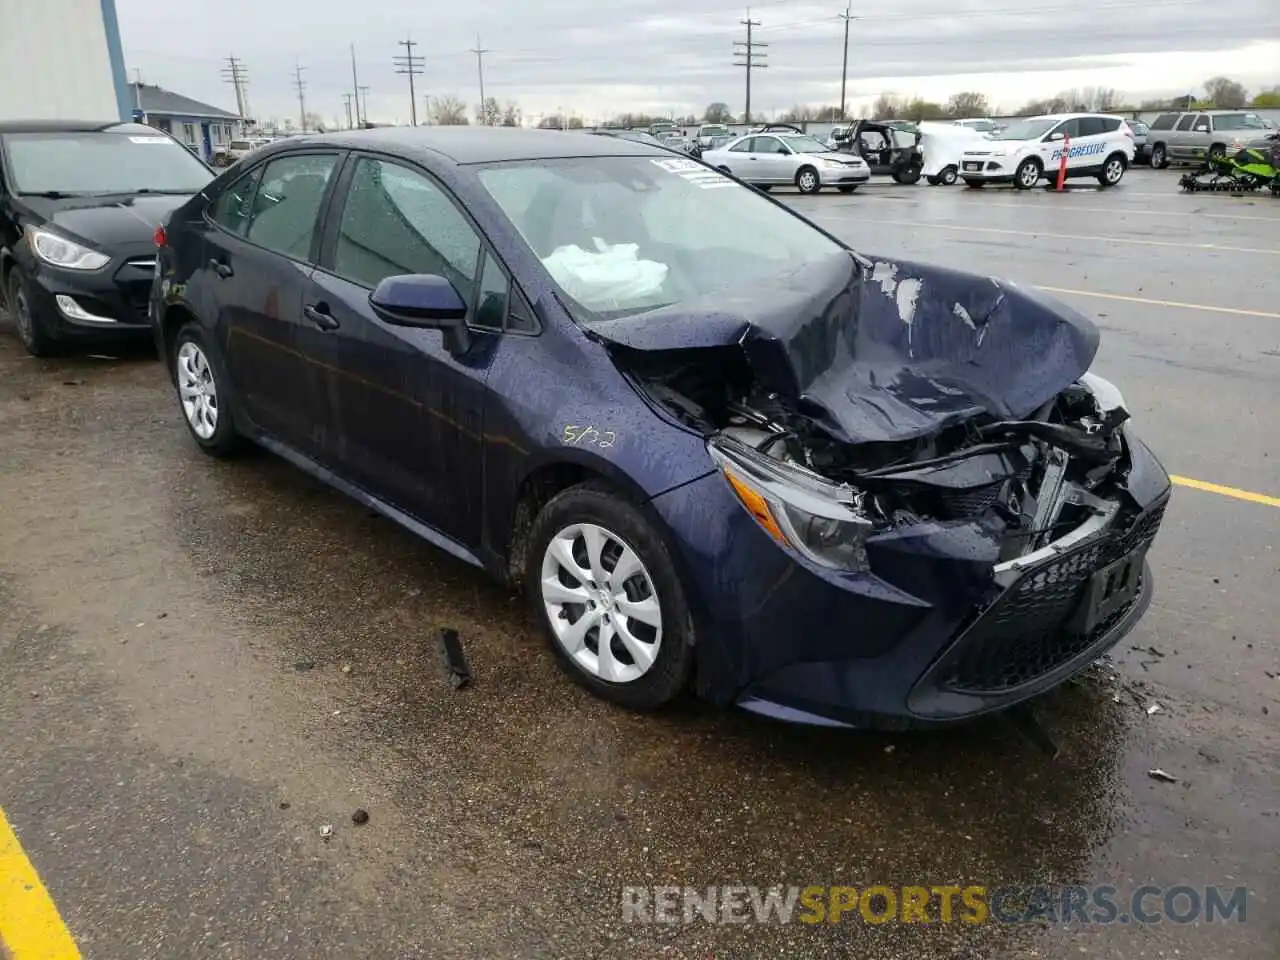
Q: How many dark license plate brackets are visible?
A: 1